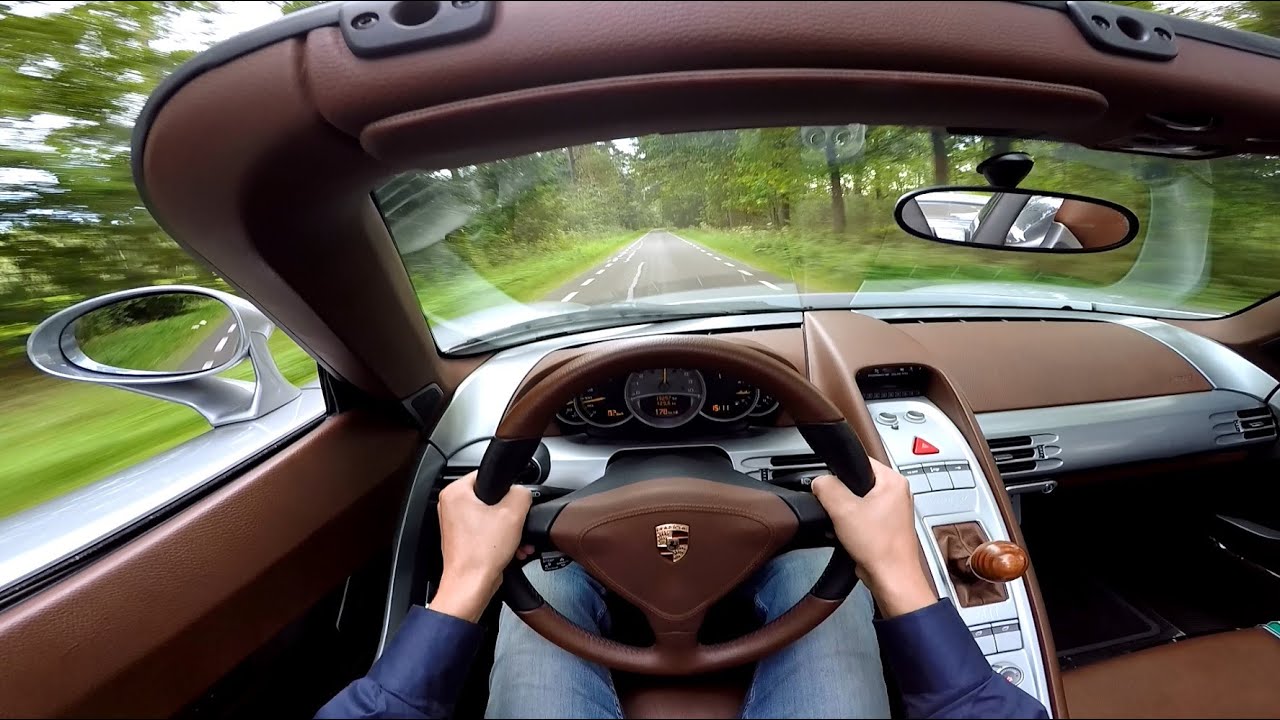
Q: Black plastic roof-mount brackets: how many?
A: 2